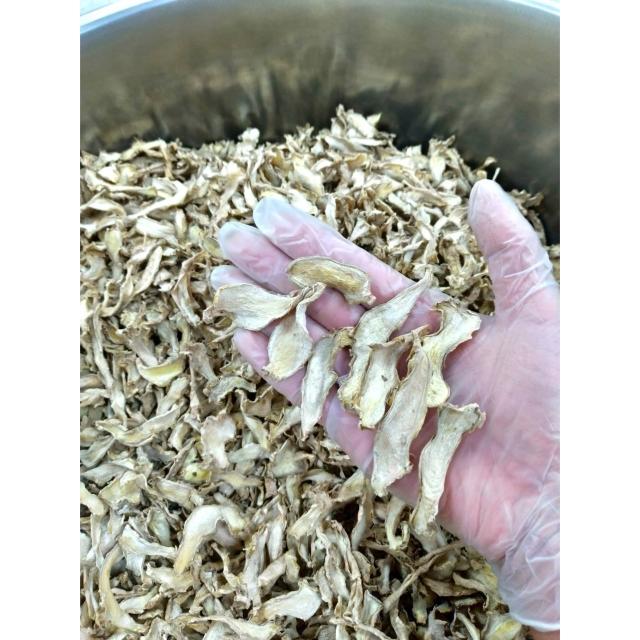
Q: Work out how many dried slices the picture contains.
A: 9